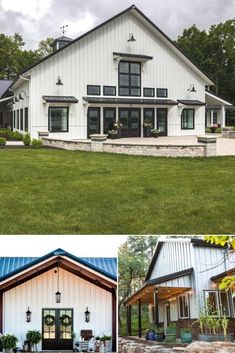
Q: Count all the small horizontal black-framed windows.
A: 4